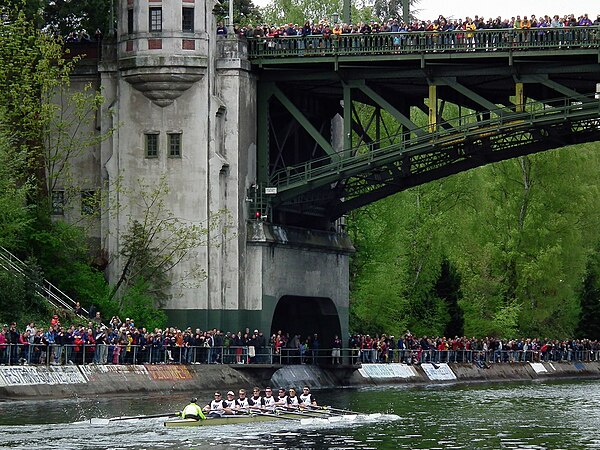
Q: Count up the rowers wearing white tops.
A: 8